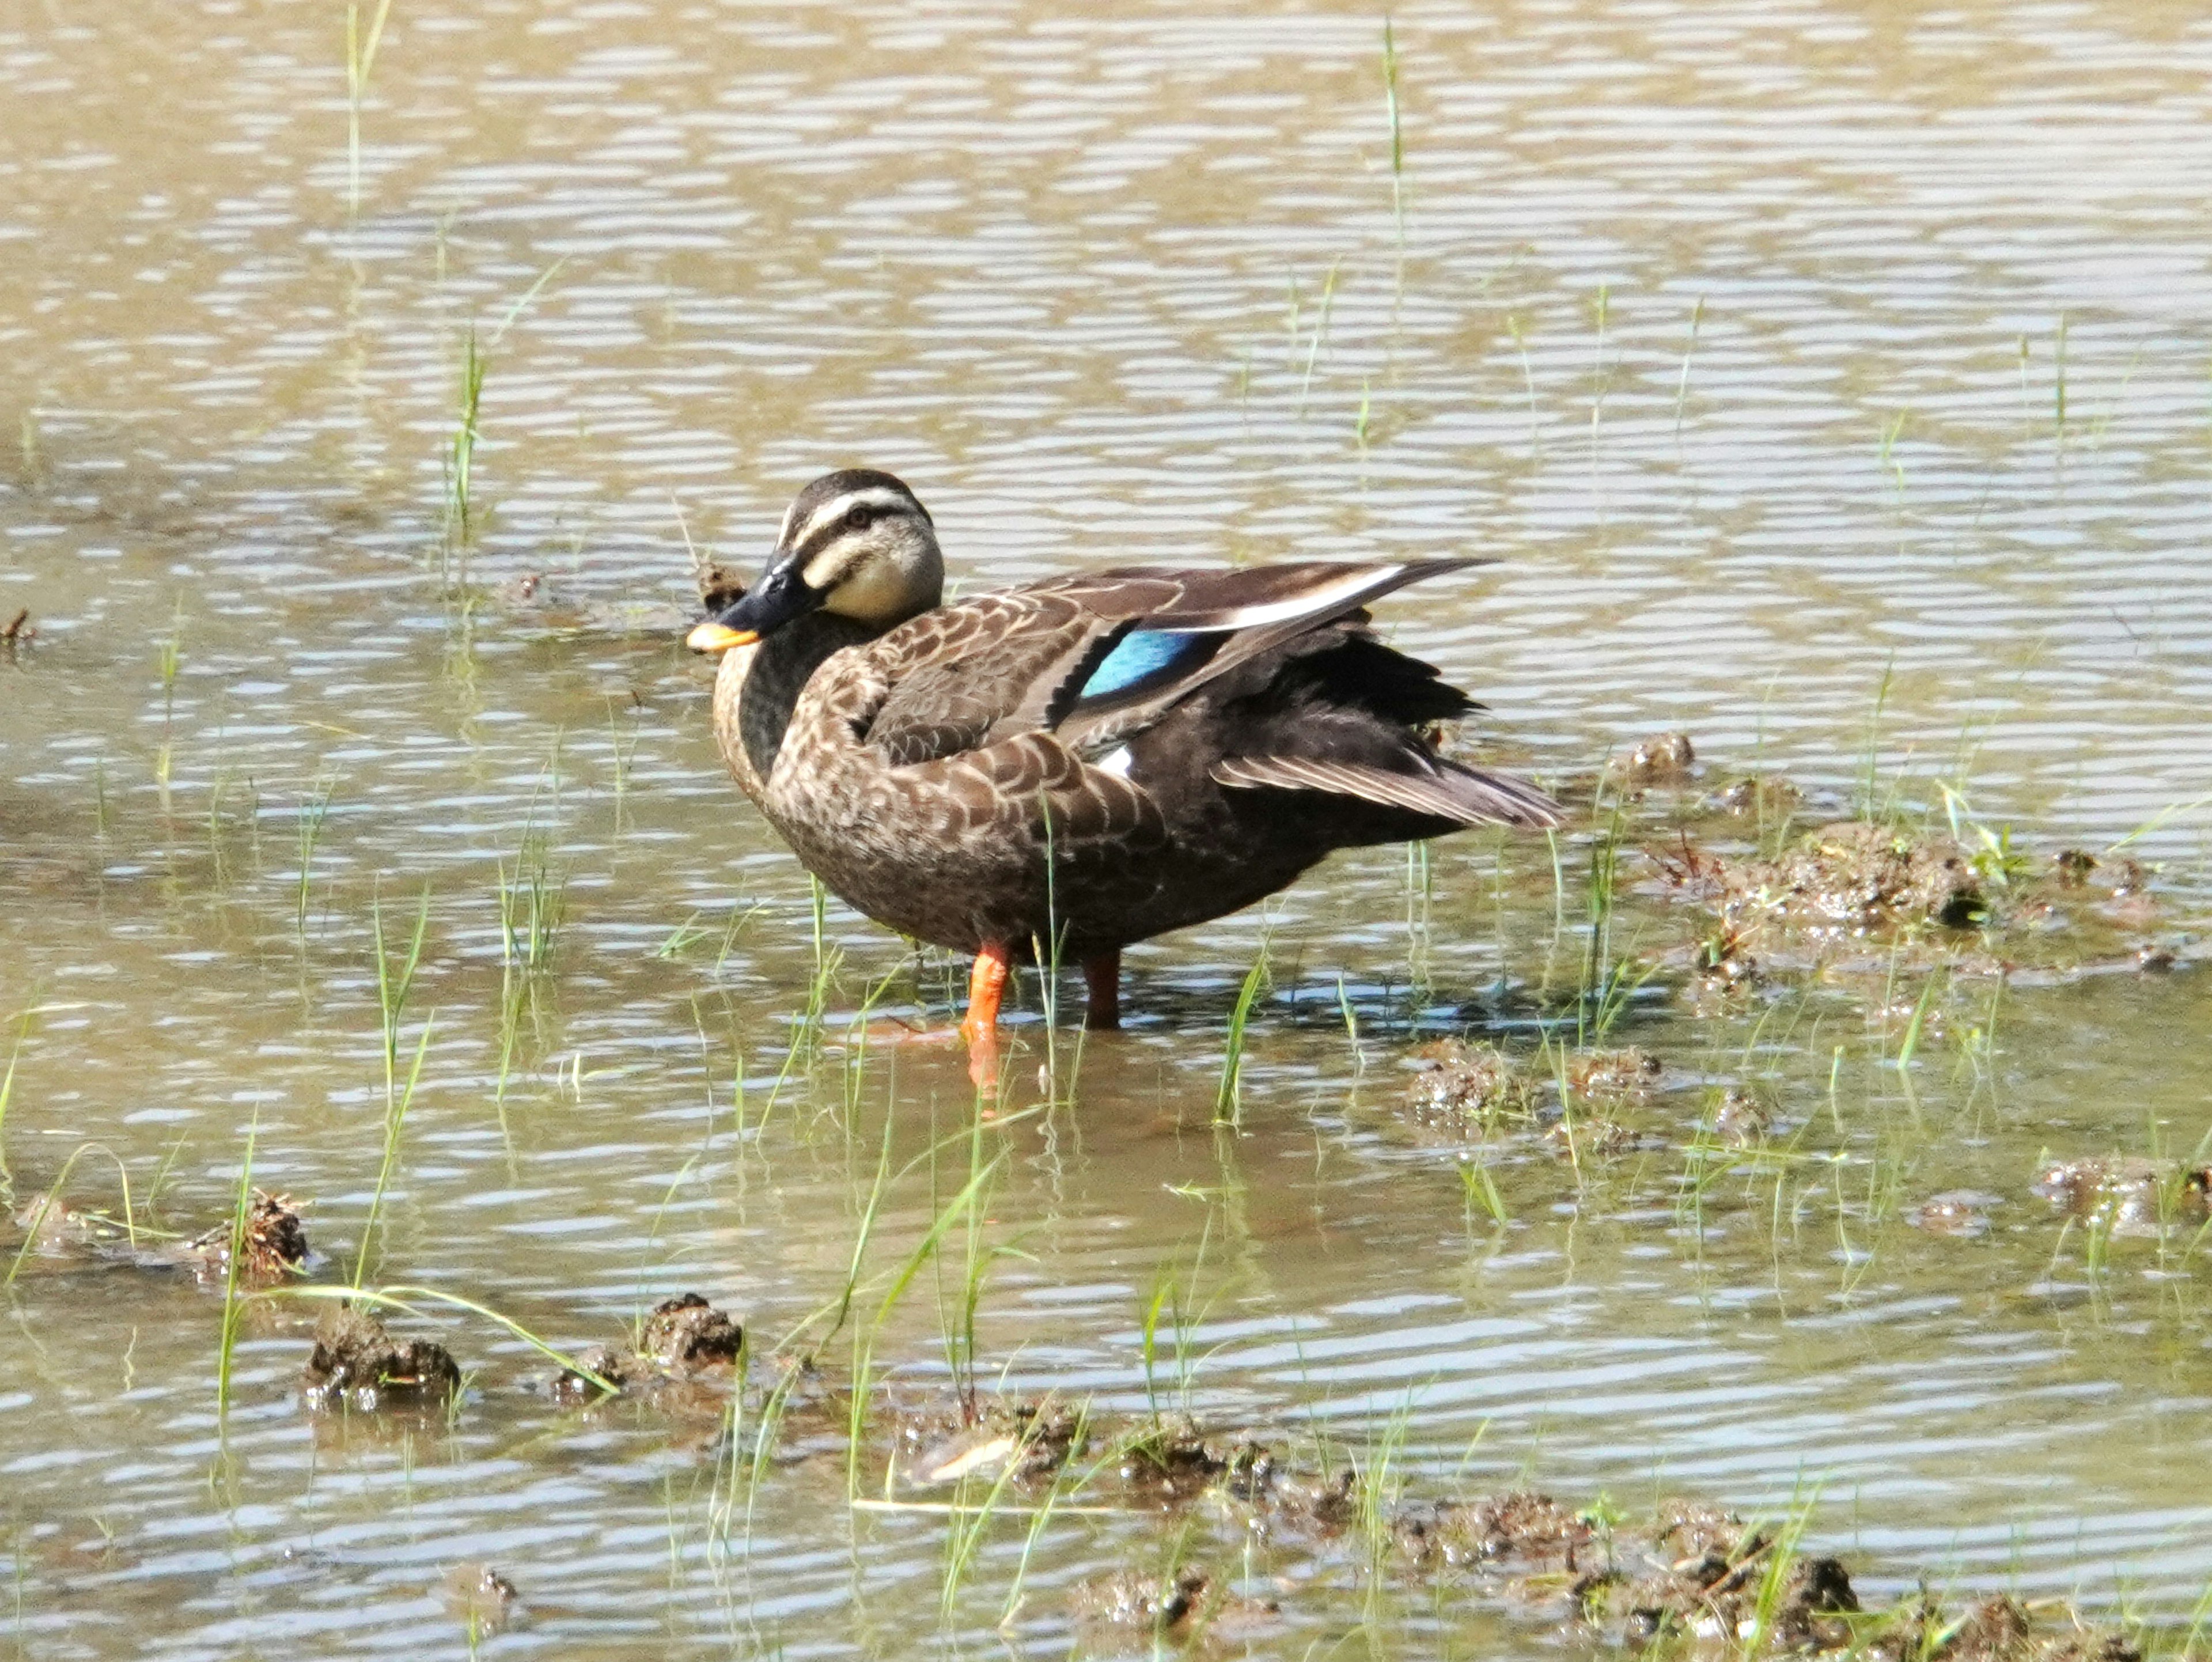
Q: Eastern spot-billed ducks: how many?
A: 1